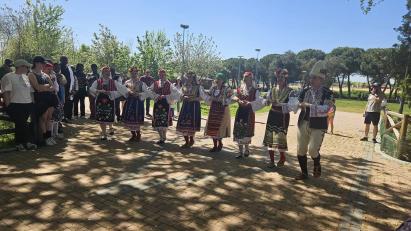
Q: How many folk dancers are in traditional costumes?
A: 8